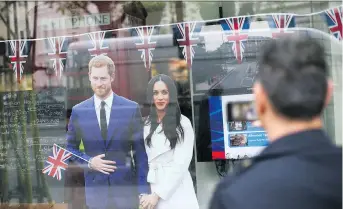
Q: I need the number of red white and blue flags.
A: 9